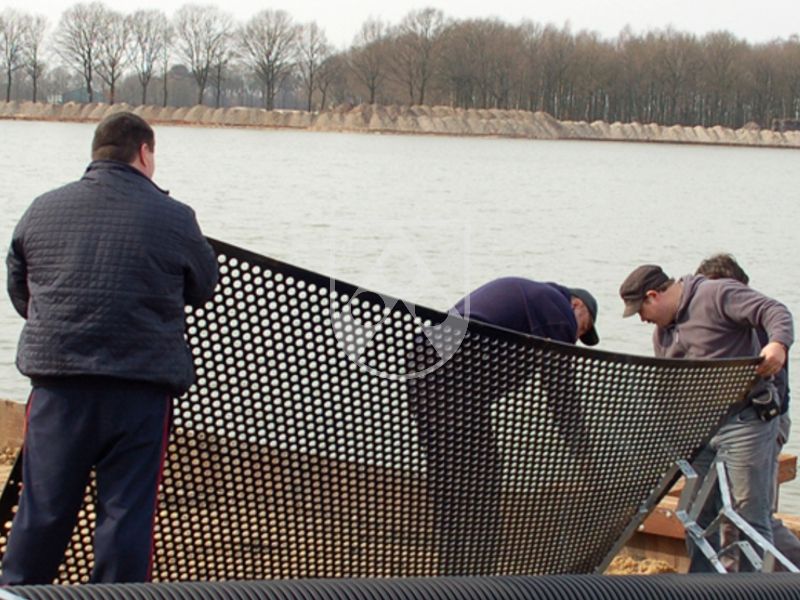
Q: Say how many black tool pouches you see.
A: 1